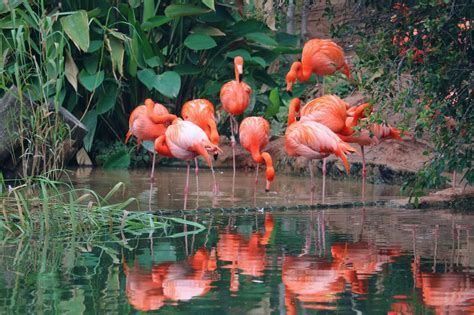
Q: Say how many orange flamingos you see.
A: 9